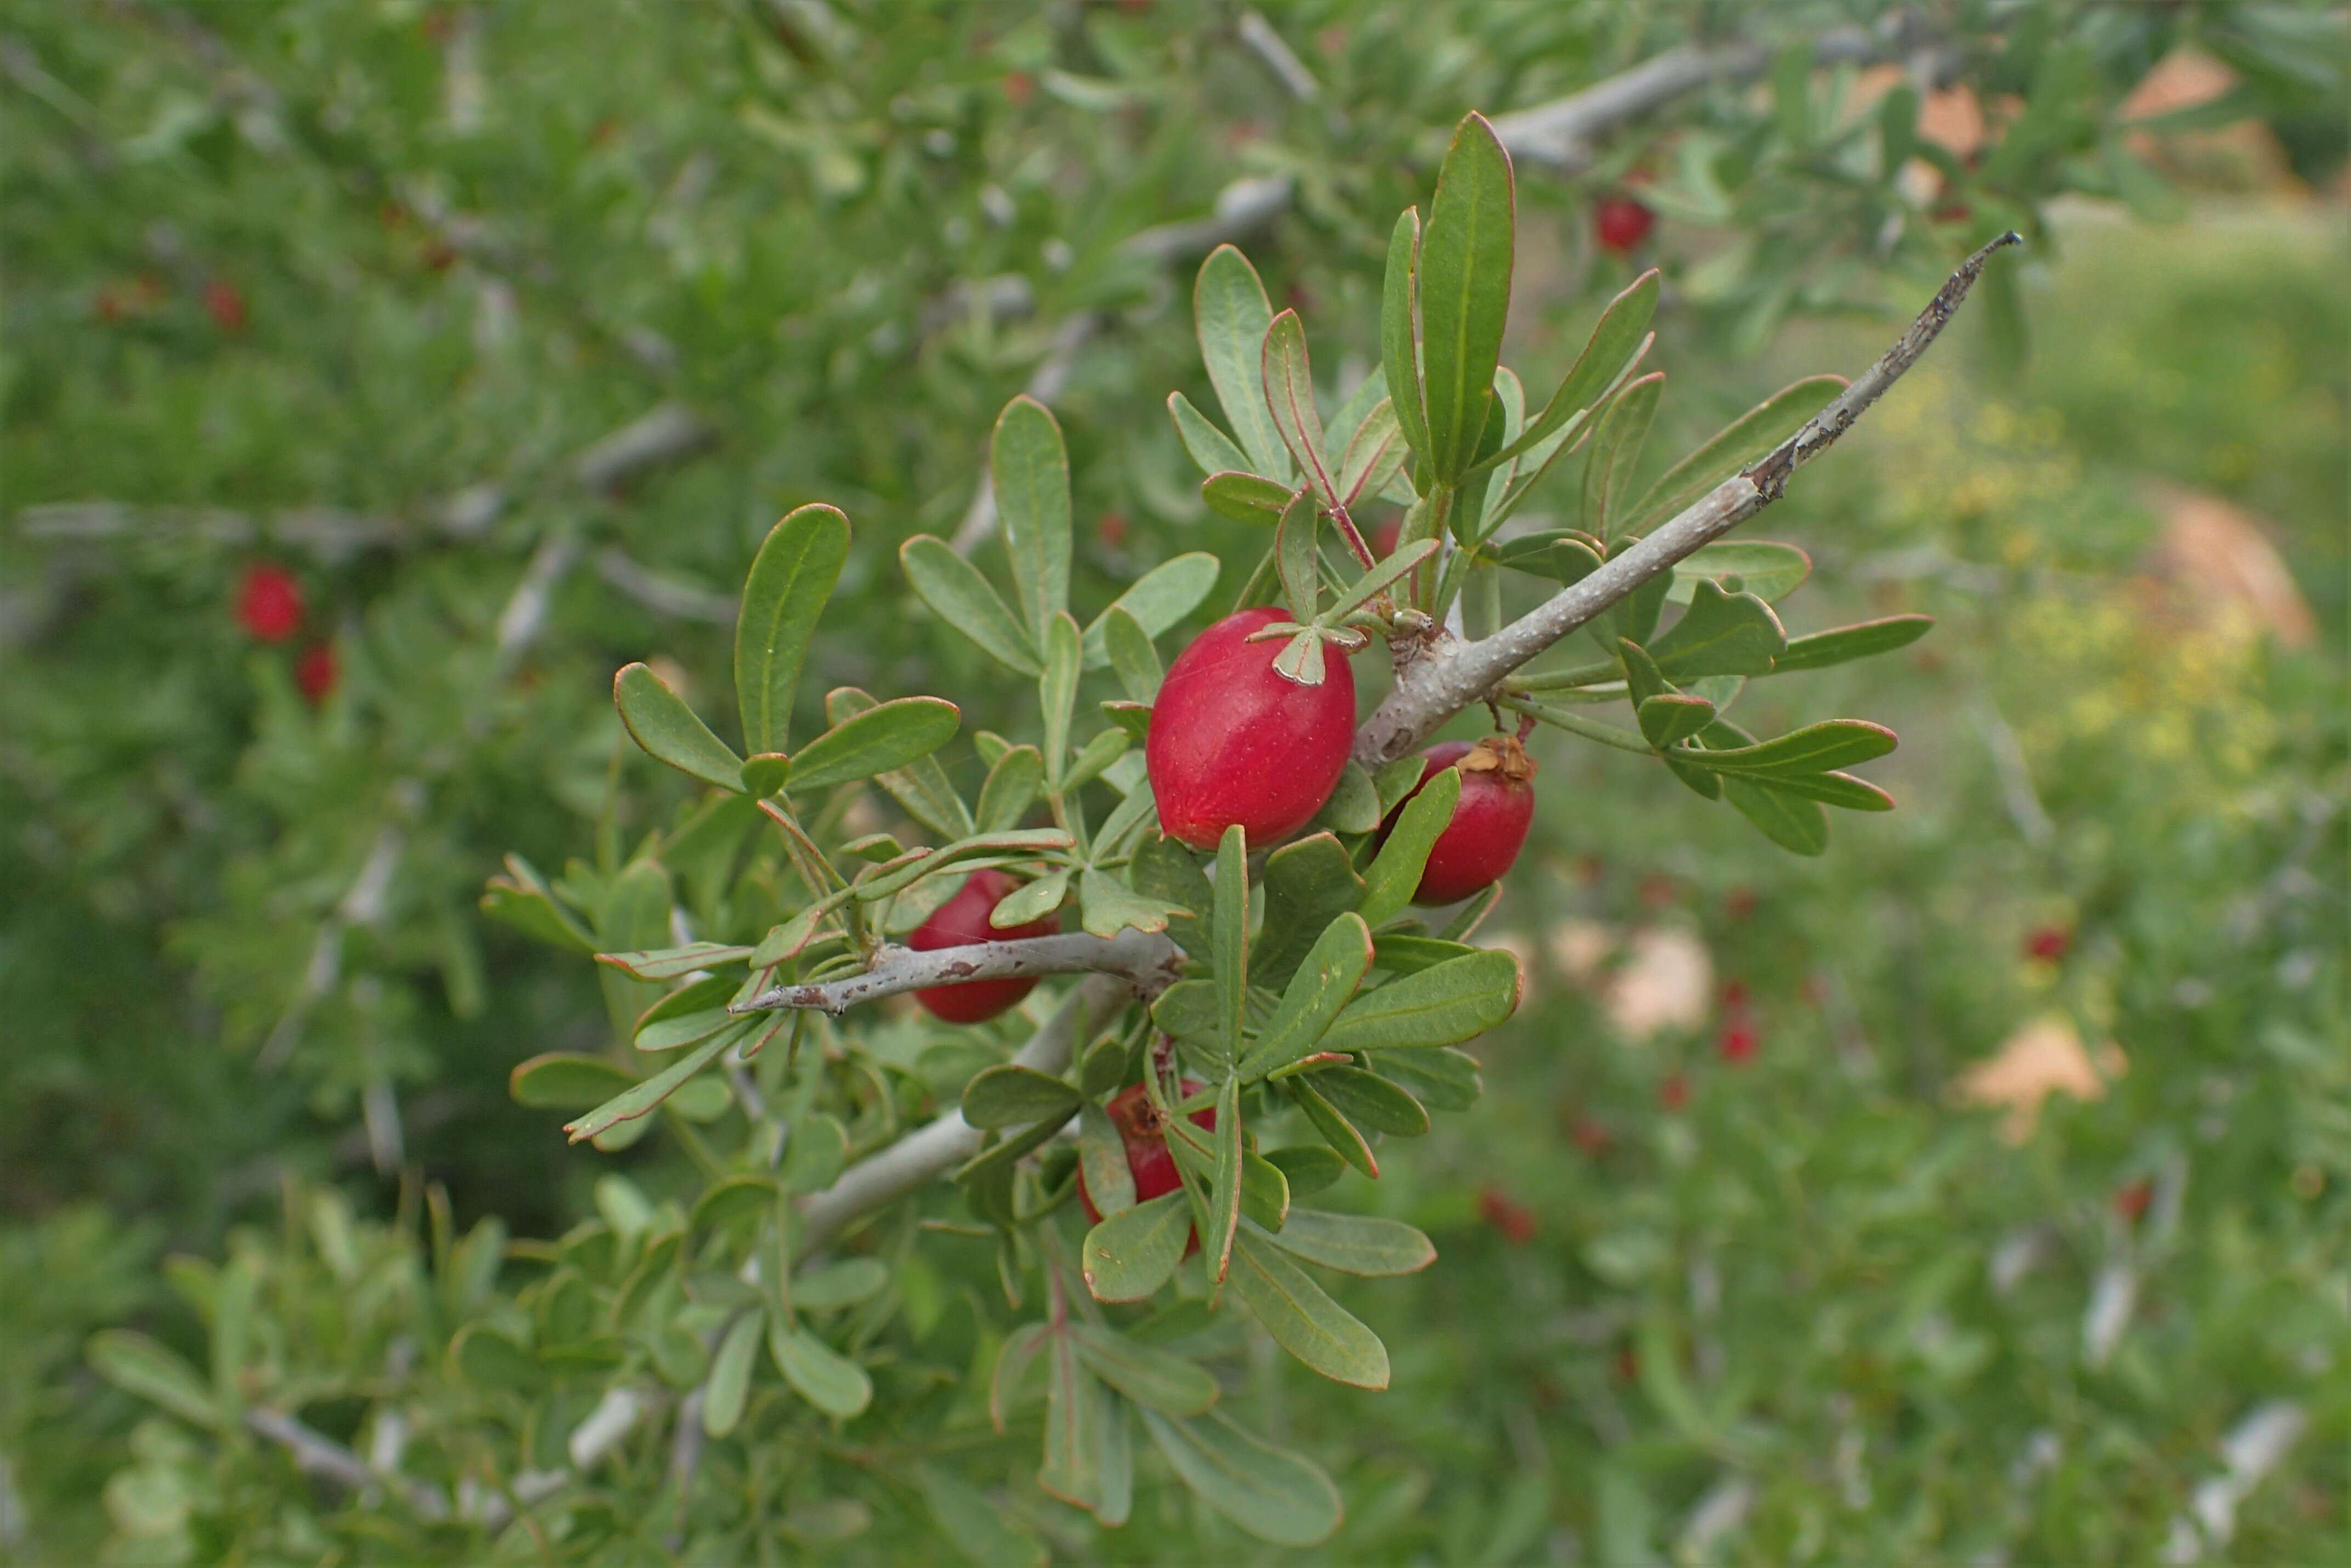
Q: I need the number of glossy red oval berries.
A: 4